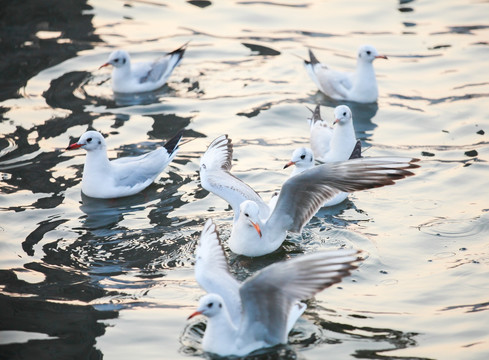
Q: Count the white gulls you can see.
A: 7